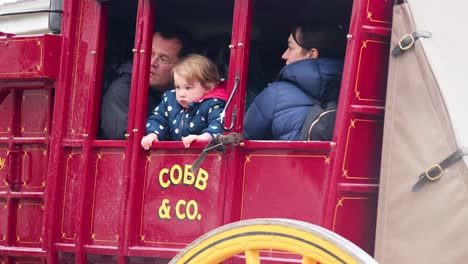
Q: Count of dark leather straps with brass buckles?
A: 2